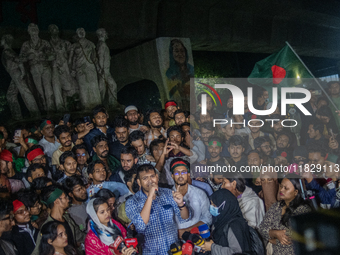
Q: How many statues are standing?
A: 5